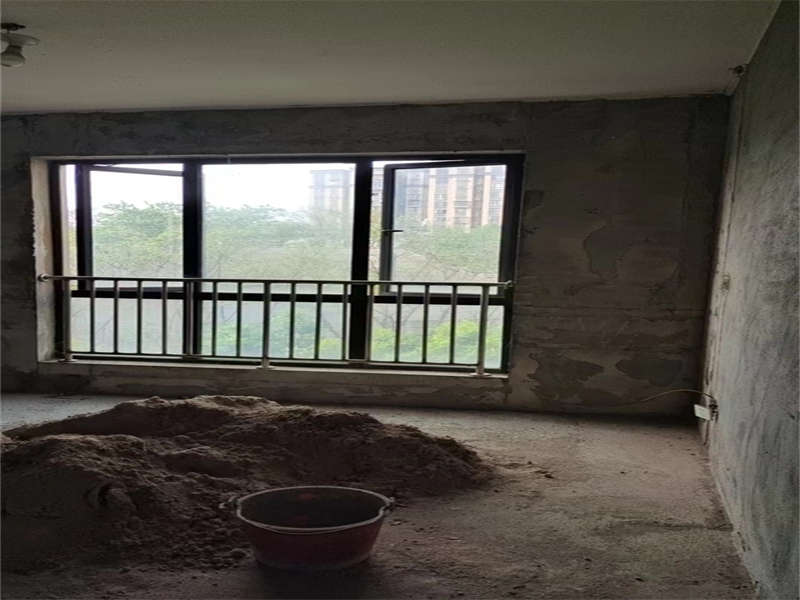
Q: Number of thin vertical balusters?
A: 14